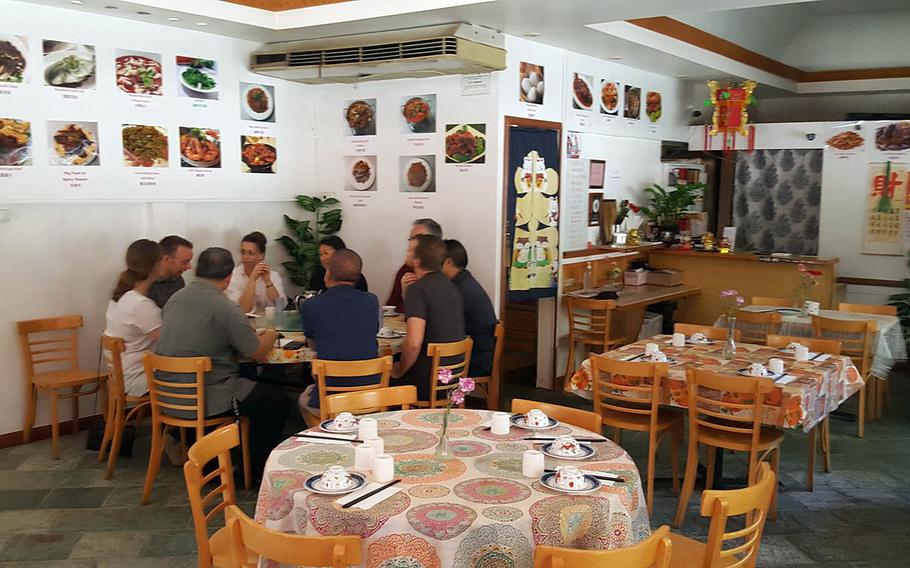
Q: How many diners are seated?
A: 9